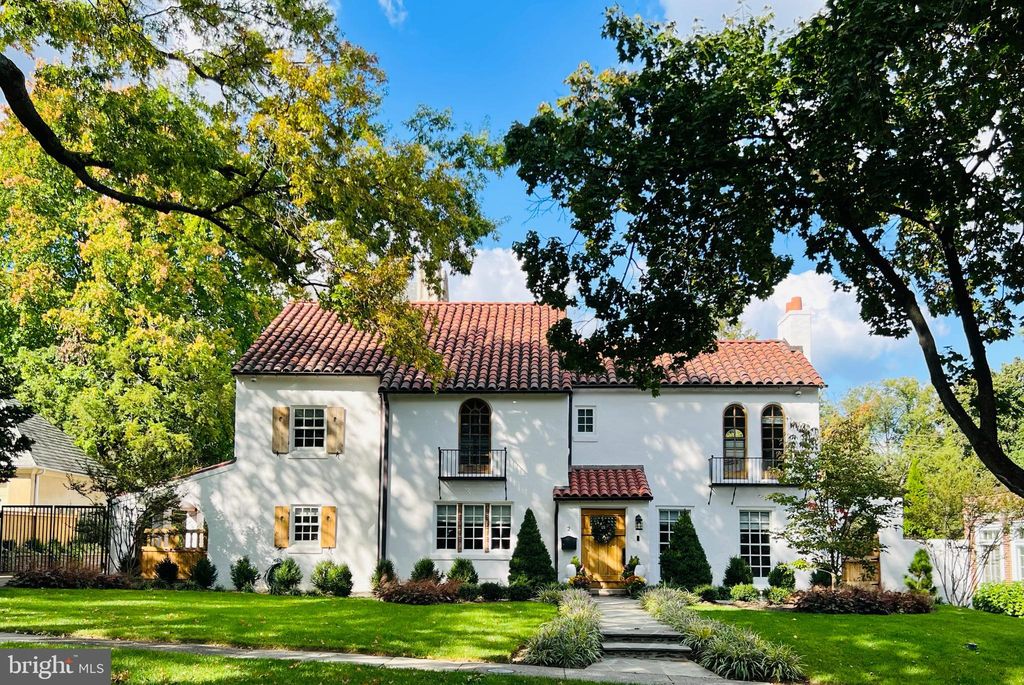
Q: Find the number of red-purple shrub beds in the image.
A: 3